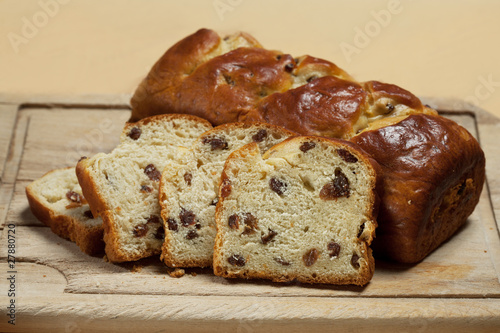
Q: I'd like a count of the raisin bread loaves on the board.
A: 1